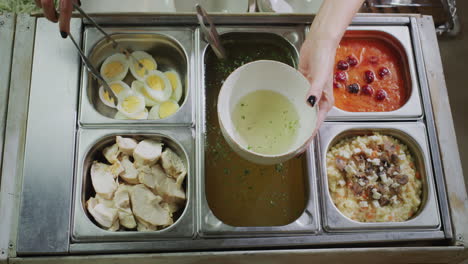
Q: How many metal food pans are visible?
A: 5